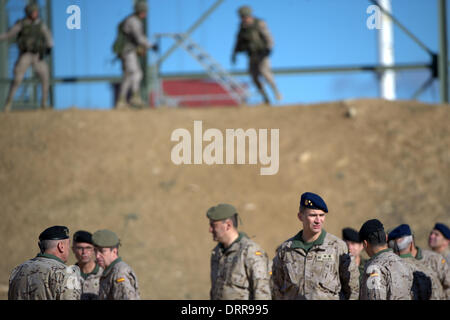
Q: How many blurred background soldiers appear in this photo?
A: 3